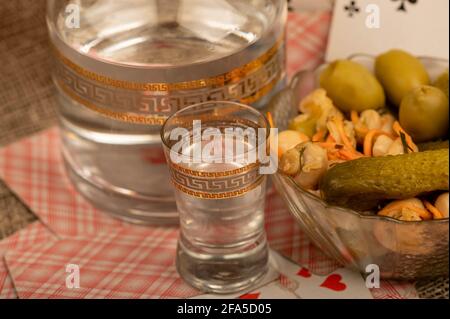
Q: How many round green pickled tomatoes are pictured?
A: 3